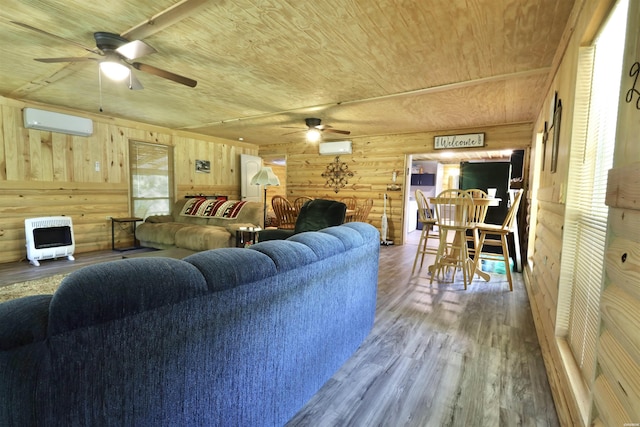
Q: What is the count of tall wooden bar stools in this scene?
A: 4